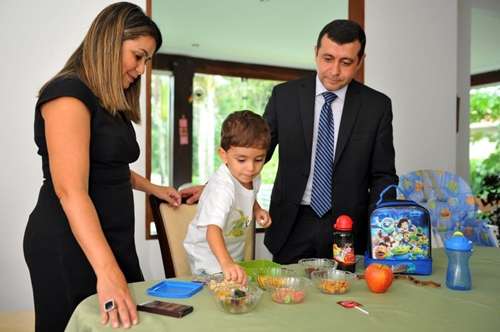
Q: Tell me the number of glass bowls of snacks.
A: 6